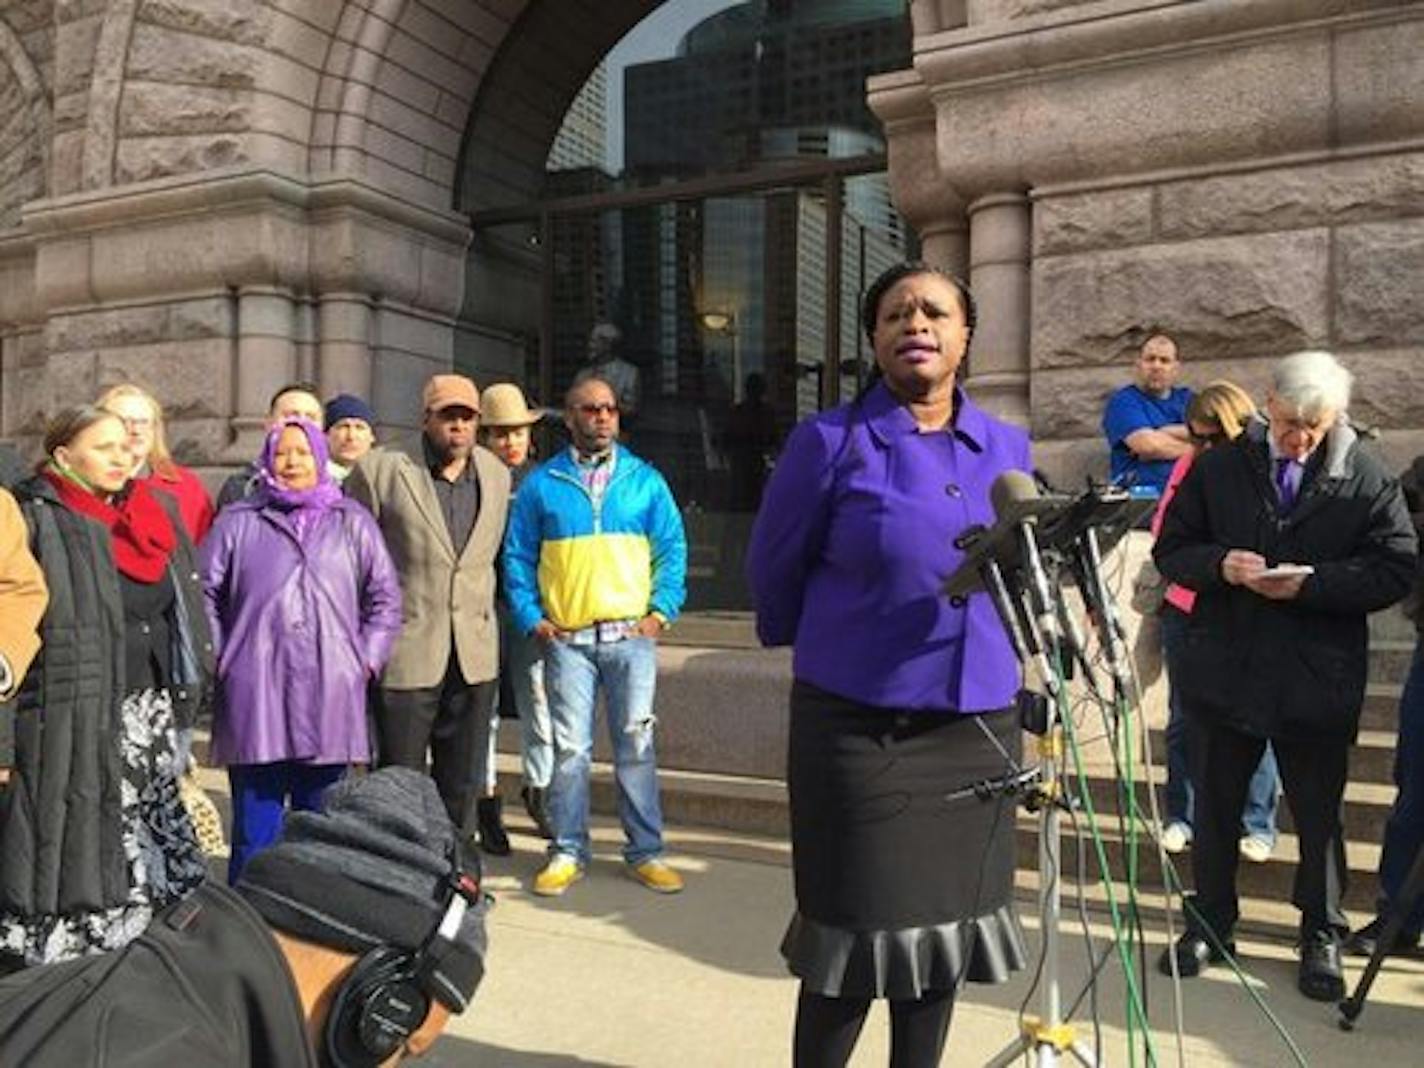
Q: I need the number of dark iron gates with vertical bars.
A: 0